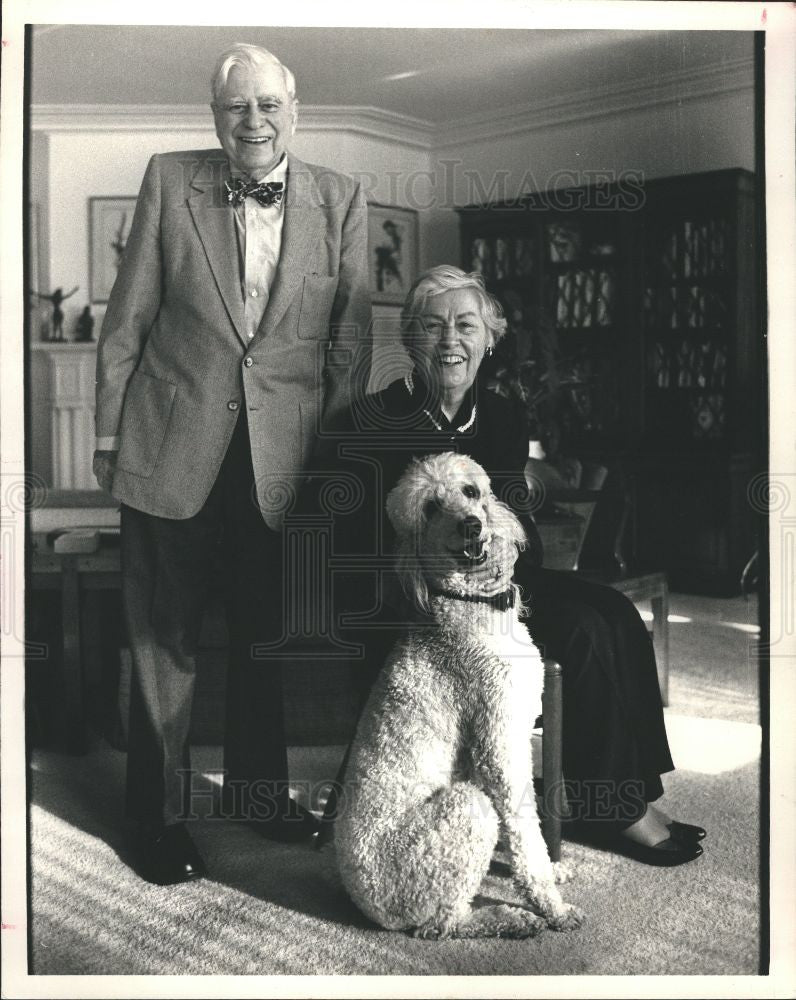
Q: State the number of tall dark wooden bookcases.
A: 1